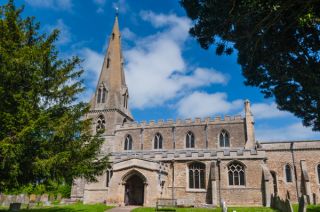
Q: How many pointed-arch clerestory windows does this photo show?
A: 4